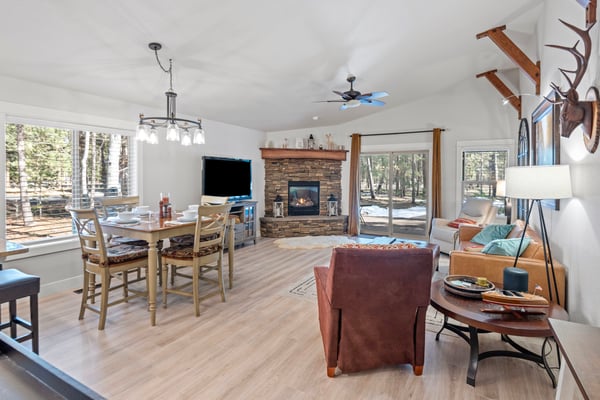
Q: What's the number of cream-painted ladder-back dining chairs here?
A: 4